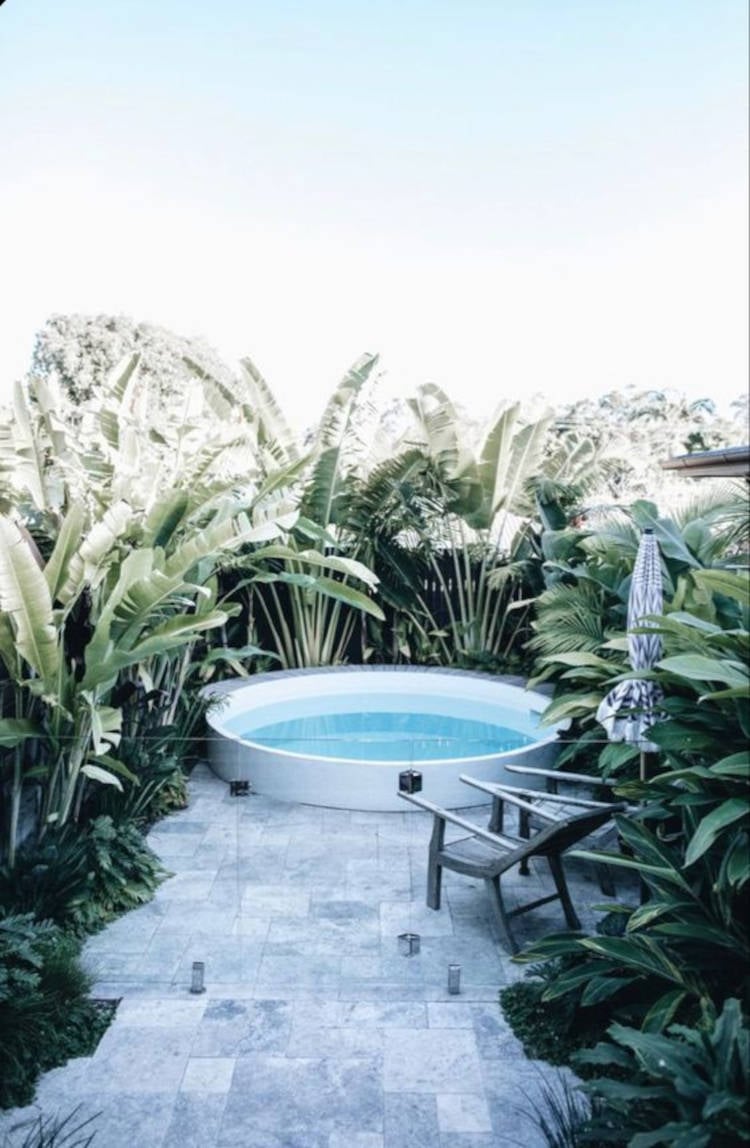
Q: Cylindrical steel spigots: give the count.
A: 2